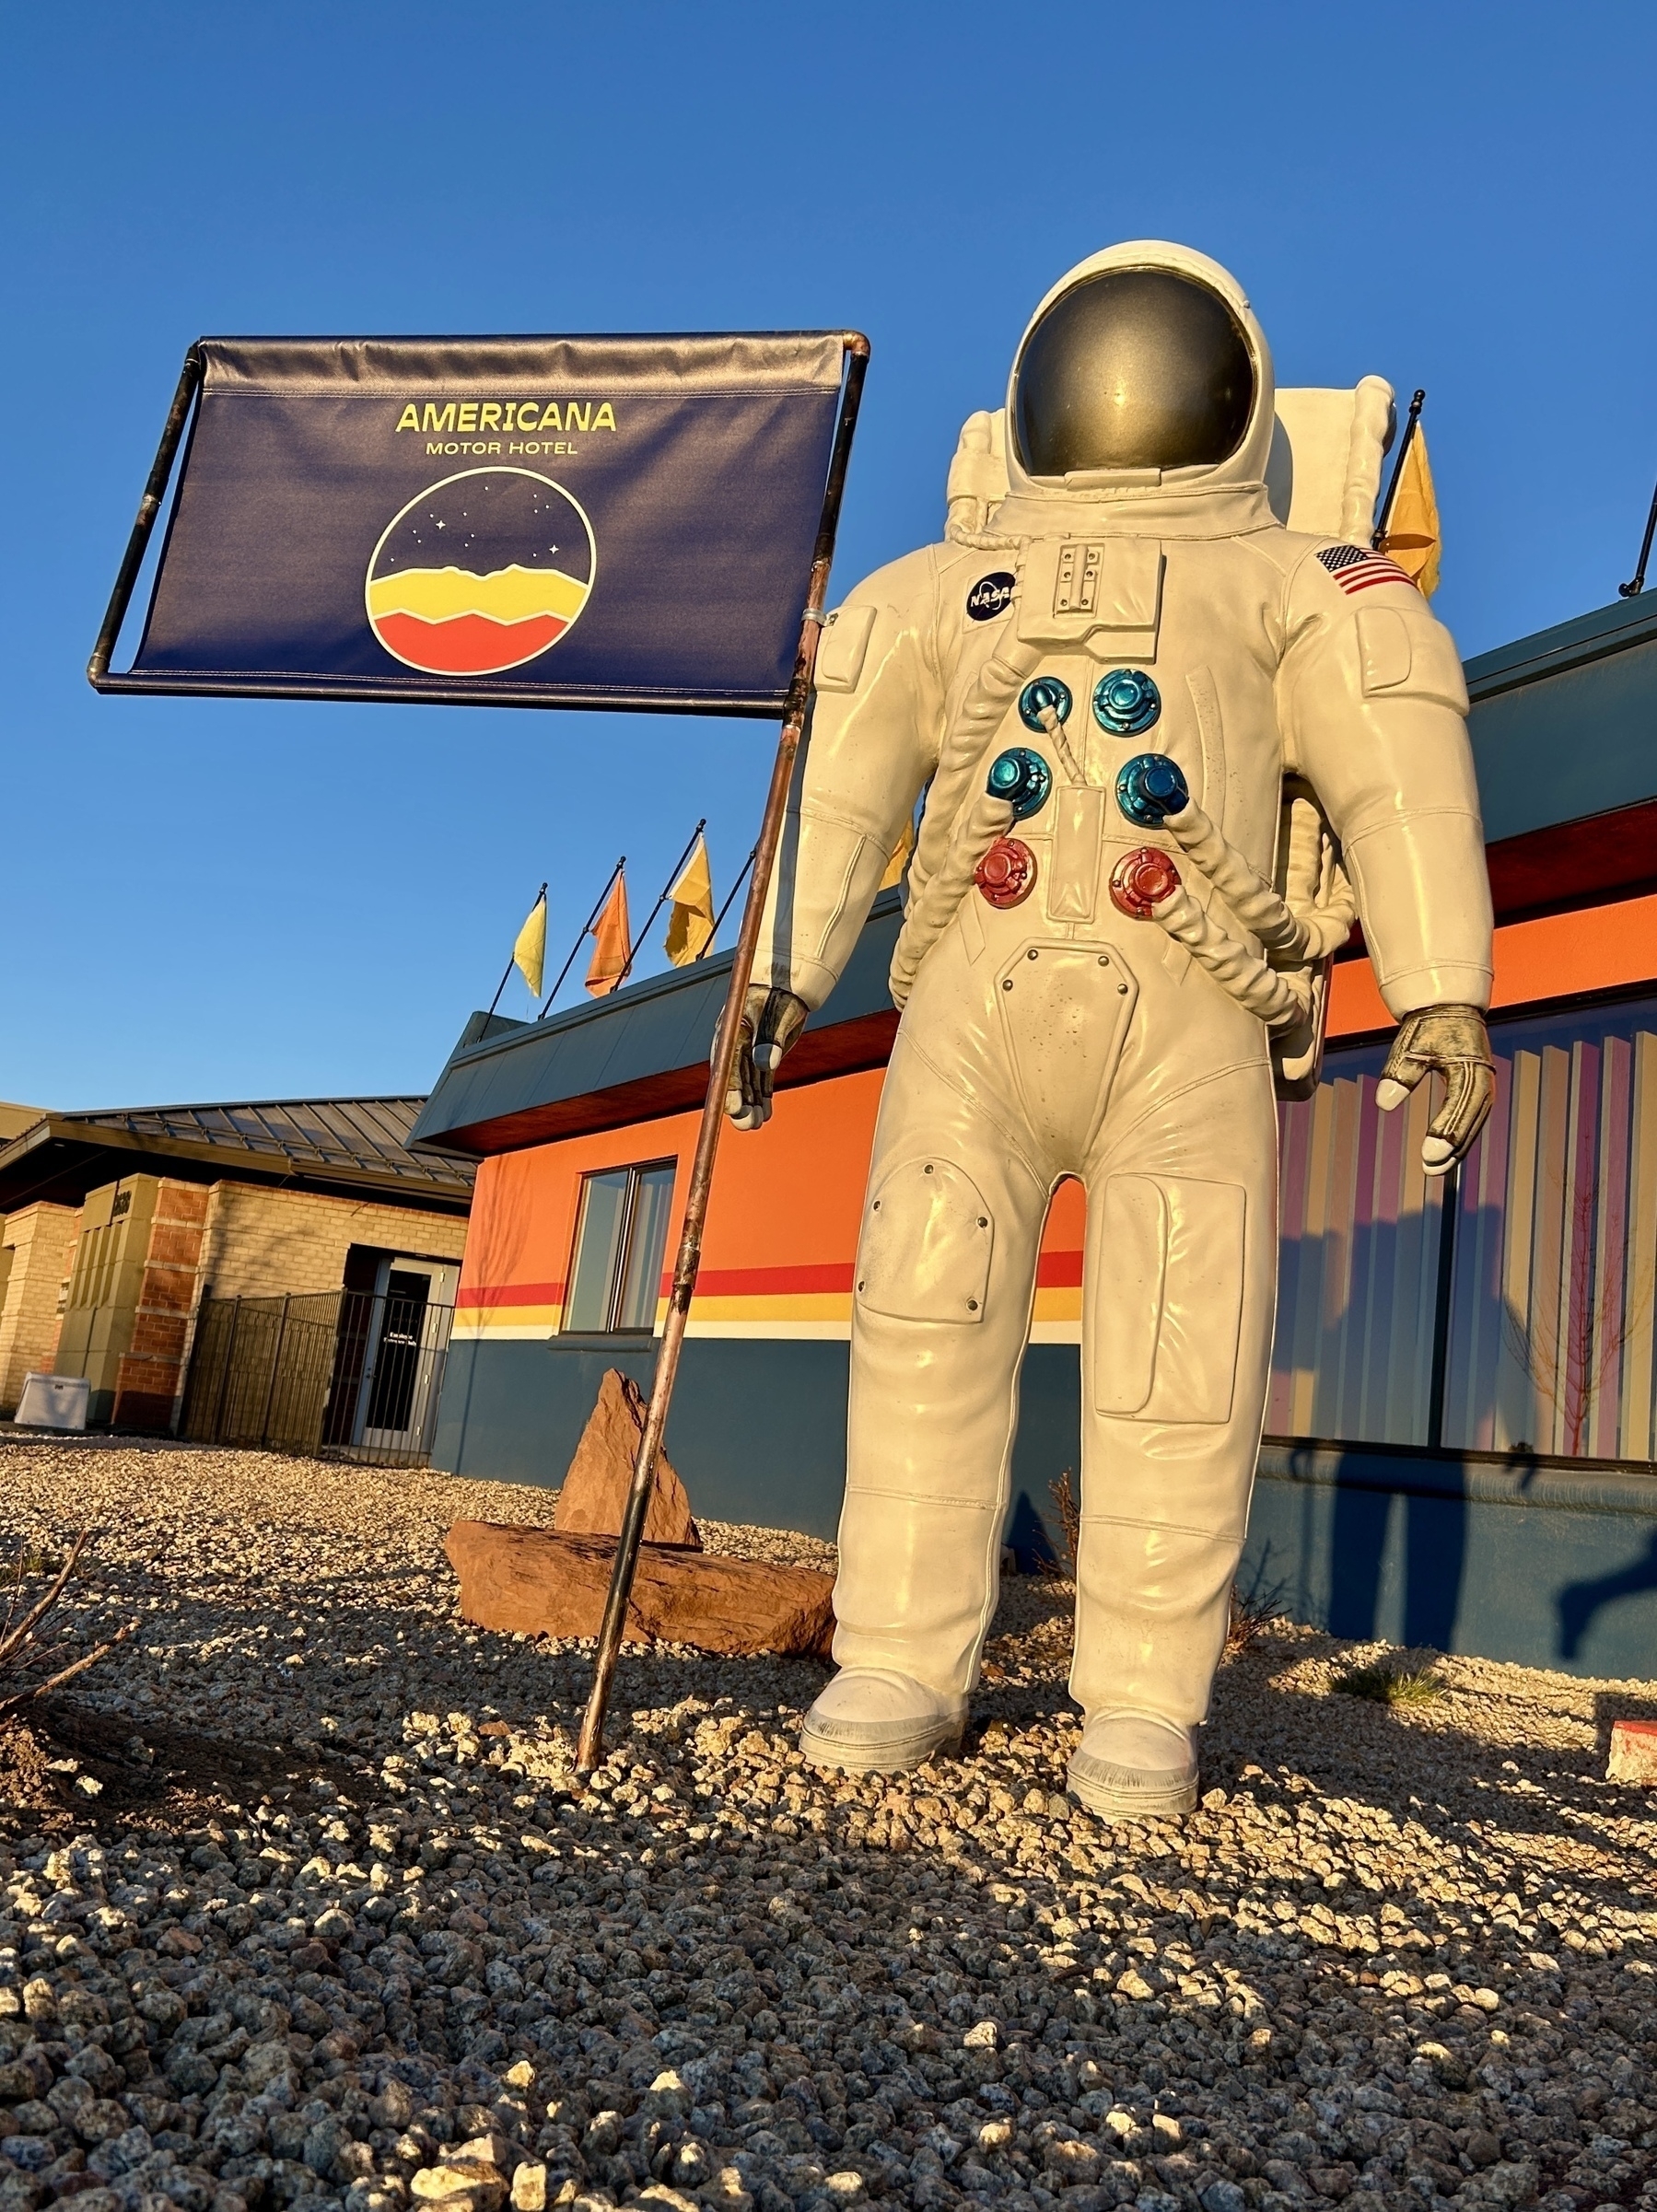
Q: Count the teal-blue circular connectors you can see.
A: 4